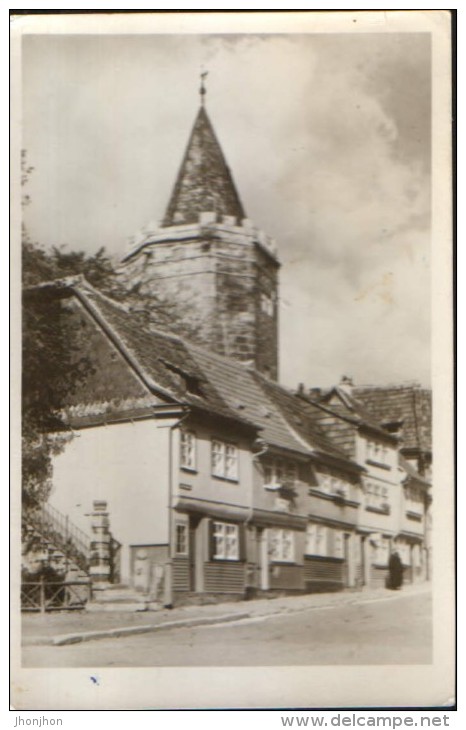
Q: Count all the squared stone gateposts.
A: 1